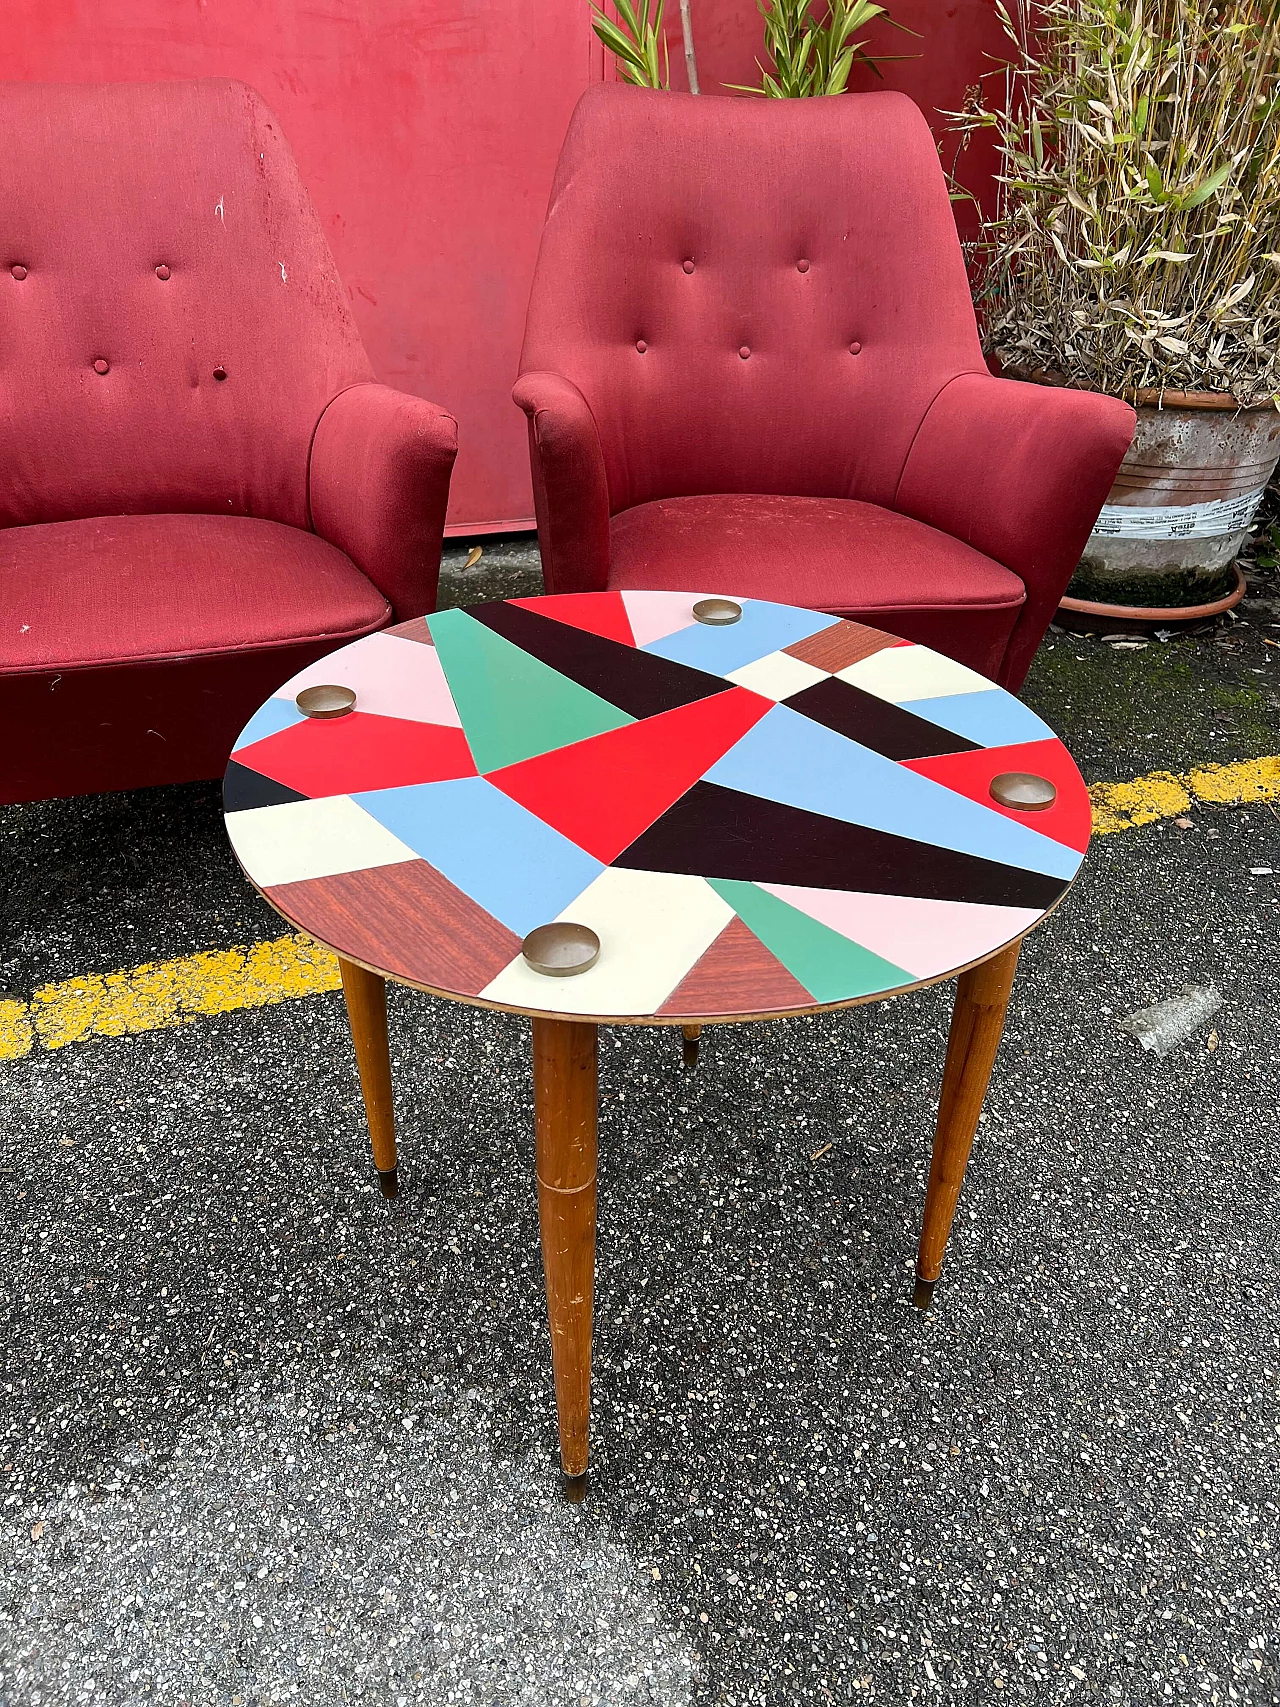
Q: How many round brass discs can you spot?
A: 4